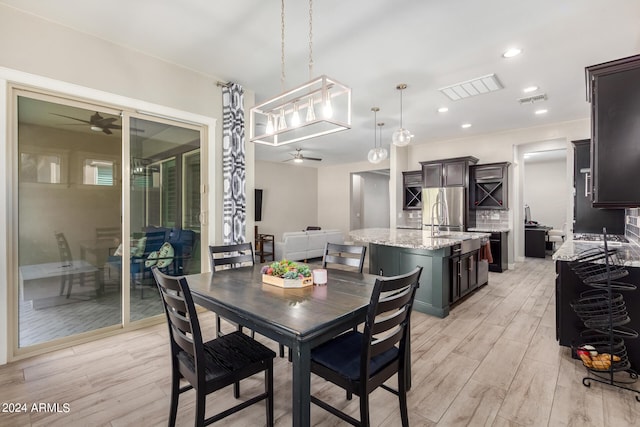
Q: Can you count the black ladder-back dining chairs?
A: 4